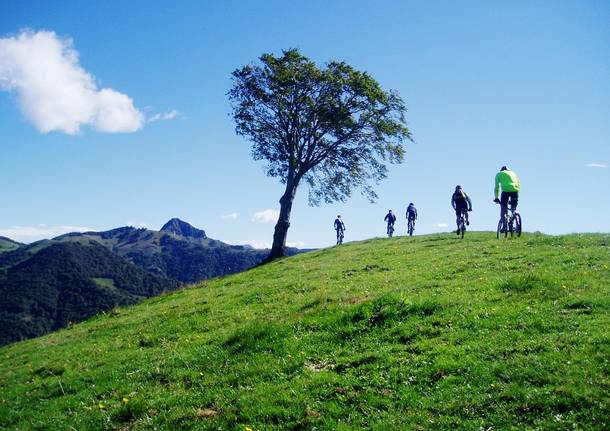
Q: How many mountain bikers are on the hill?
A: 5